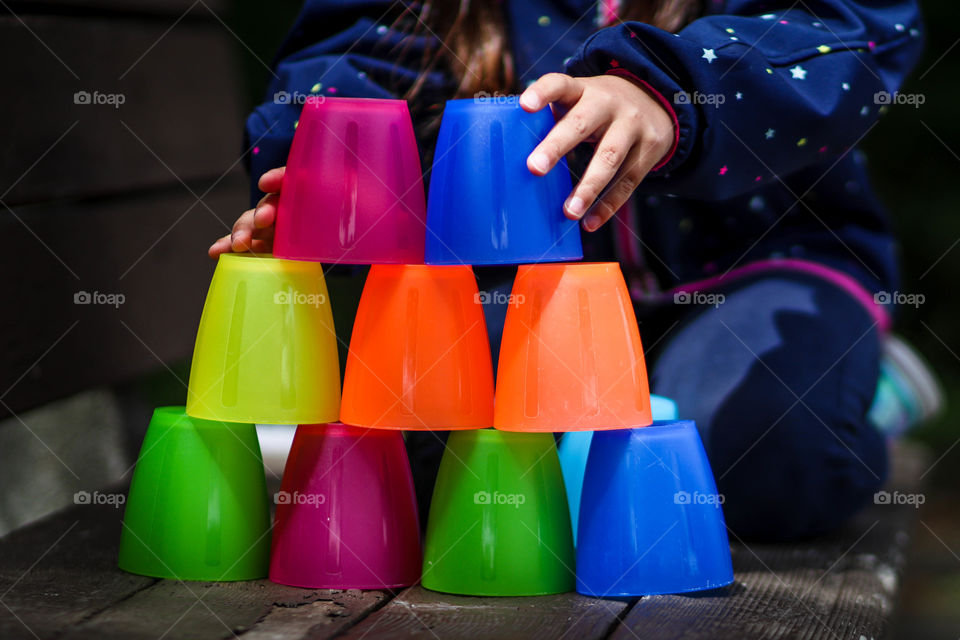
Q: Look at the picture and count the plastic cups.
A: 10